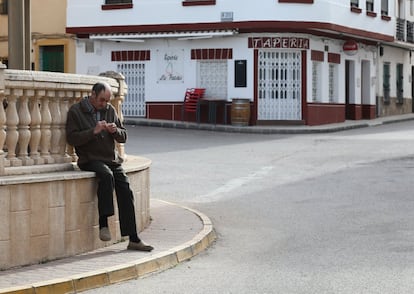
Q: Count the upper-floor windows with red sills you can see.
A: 6